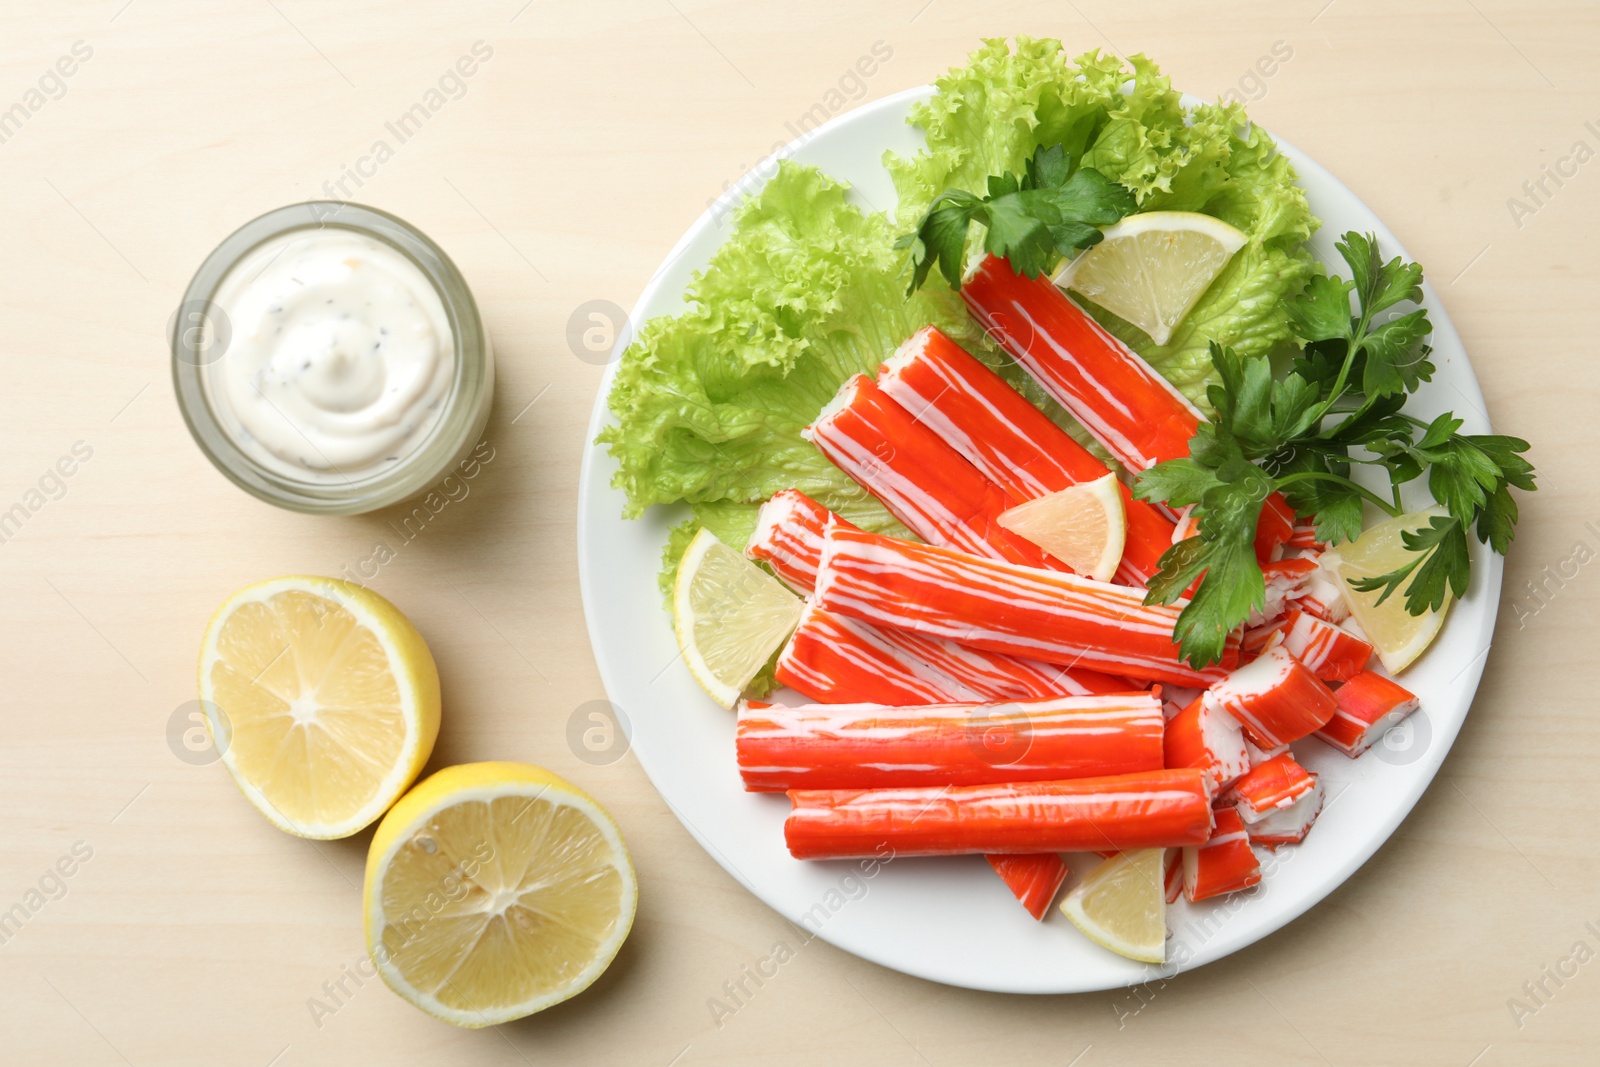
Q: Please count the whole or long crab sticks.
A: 8